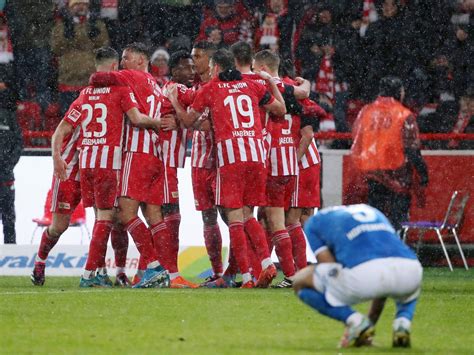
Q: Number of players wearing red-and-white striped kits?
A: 9